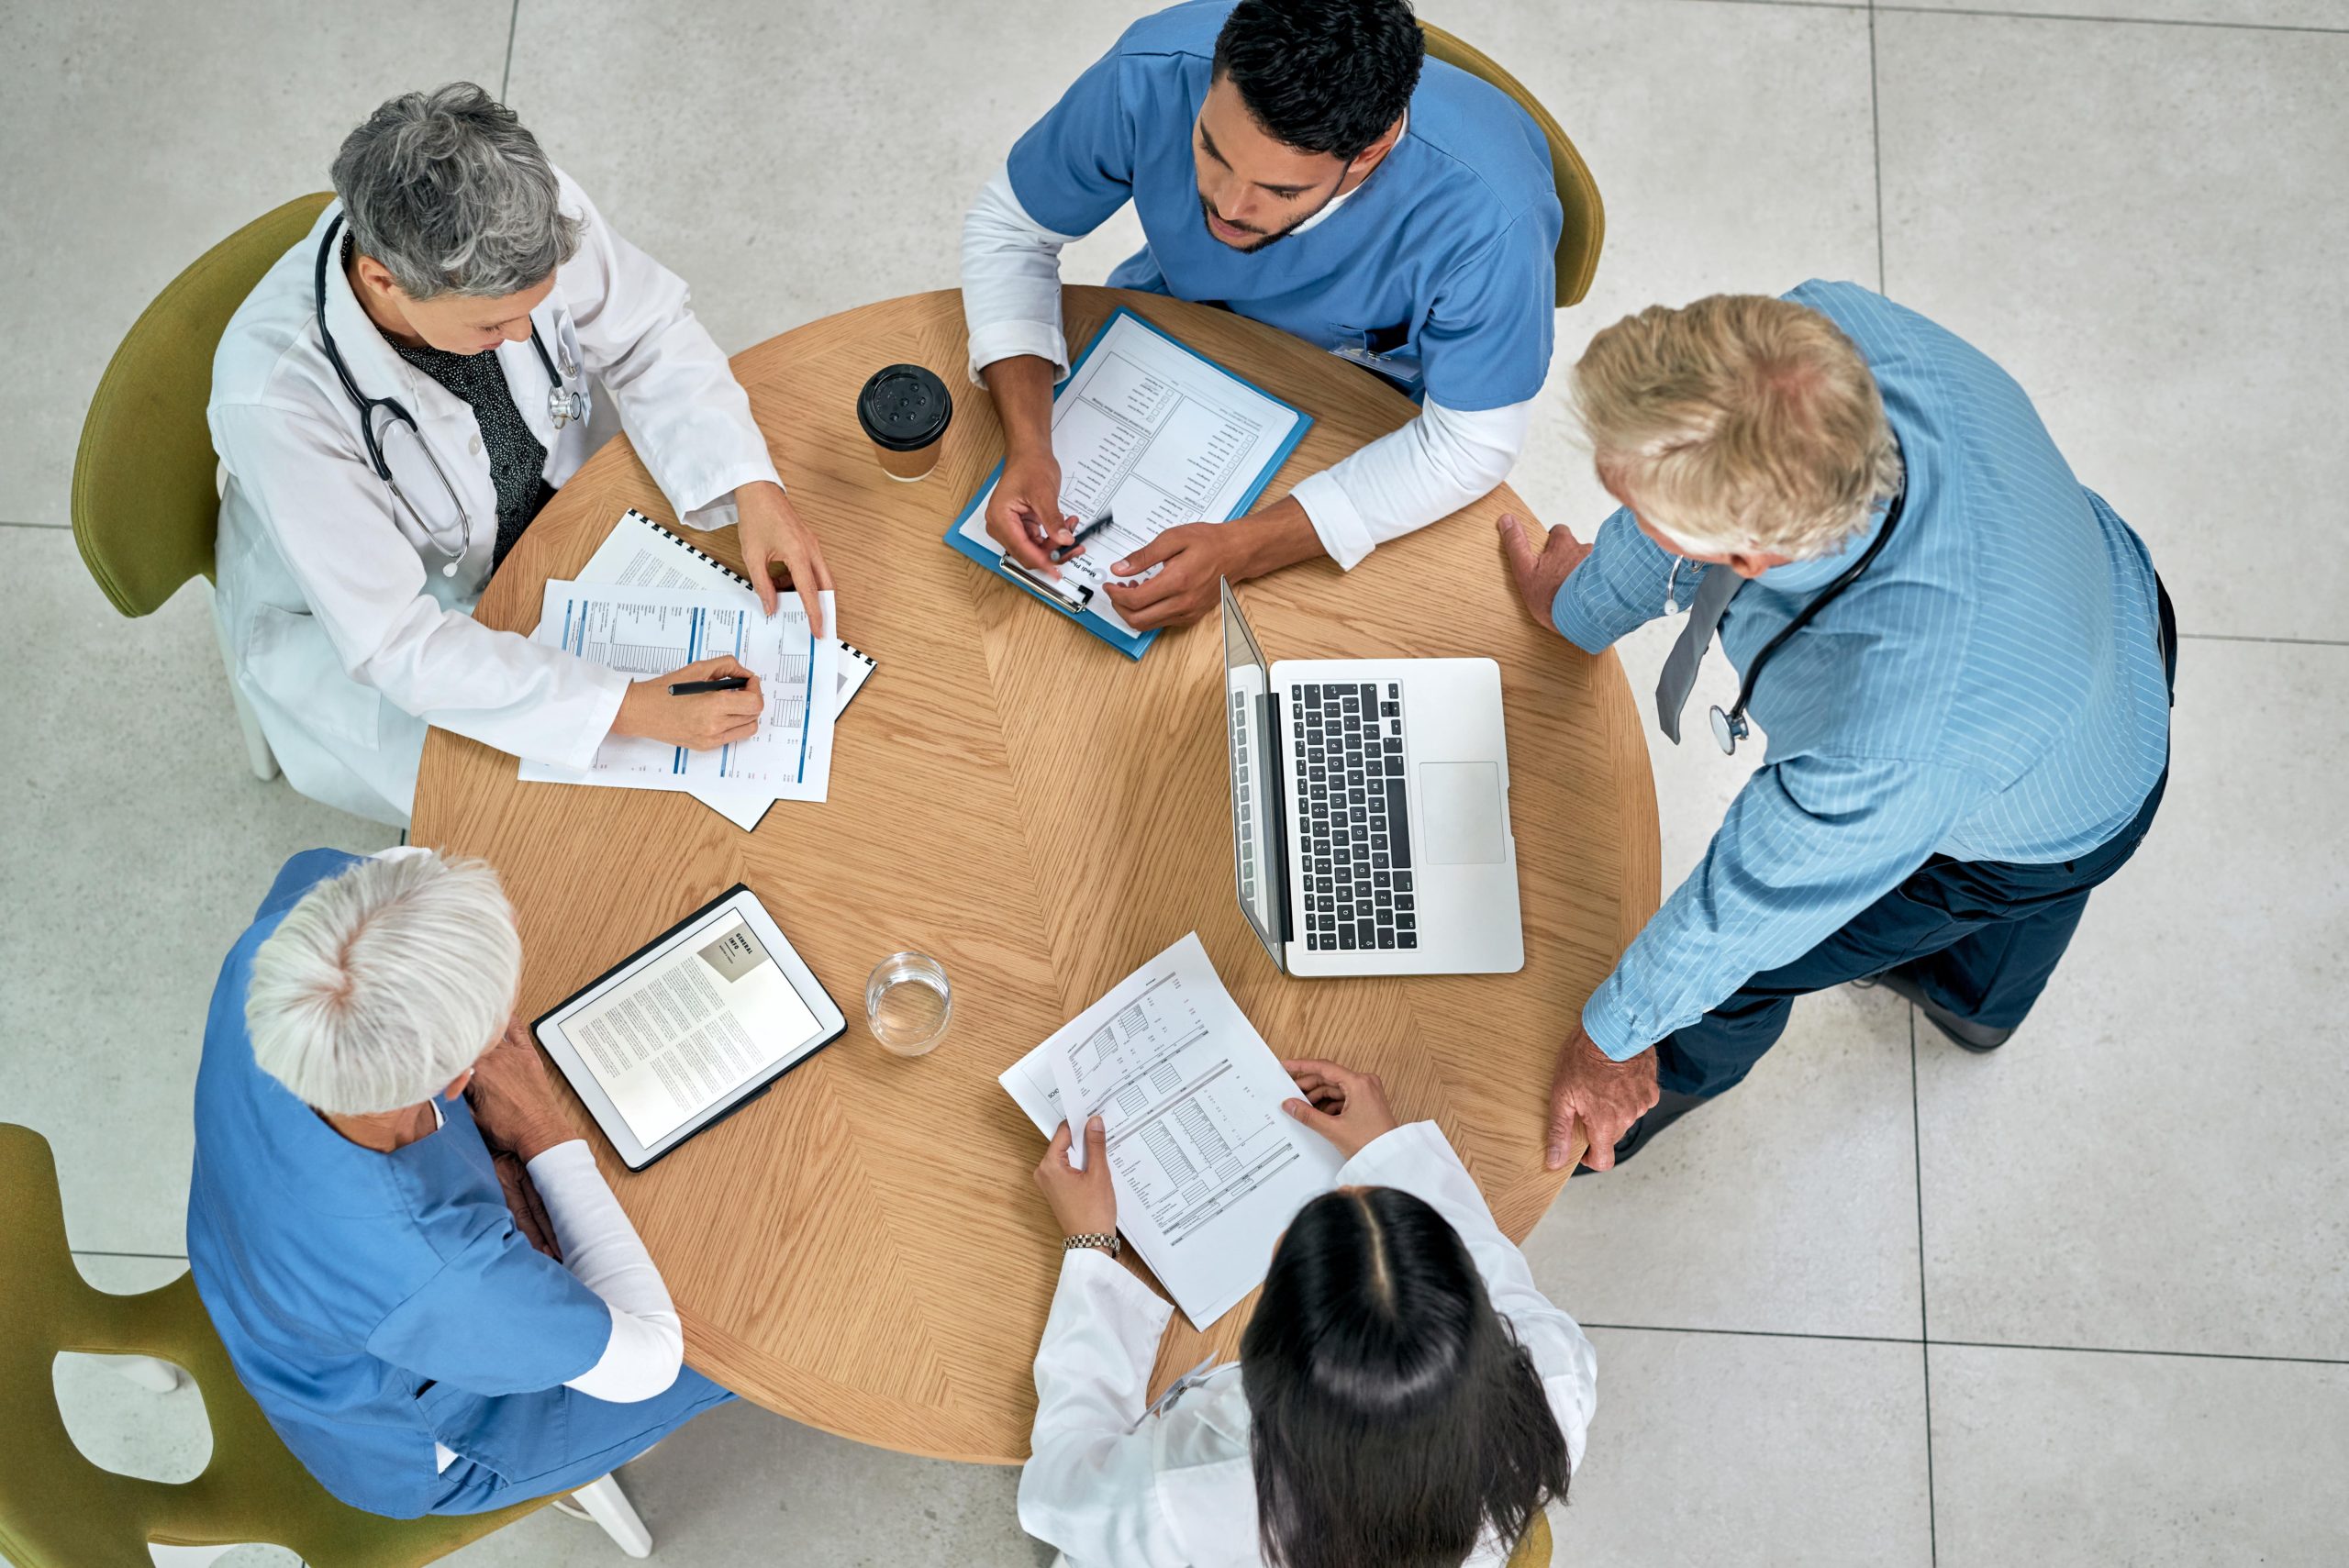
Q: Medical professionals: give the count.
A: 5